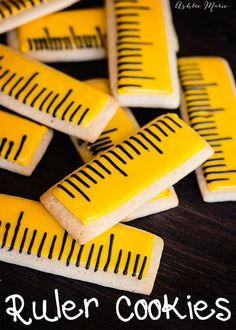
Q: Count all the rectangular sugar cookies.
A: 9